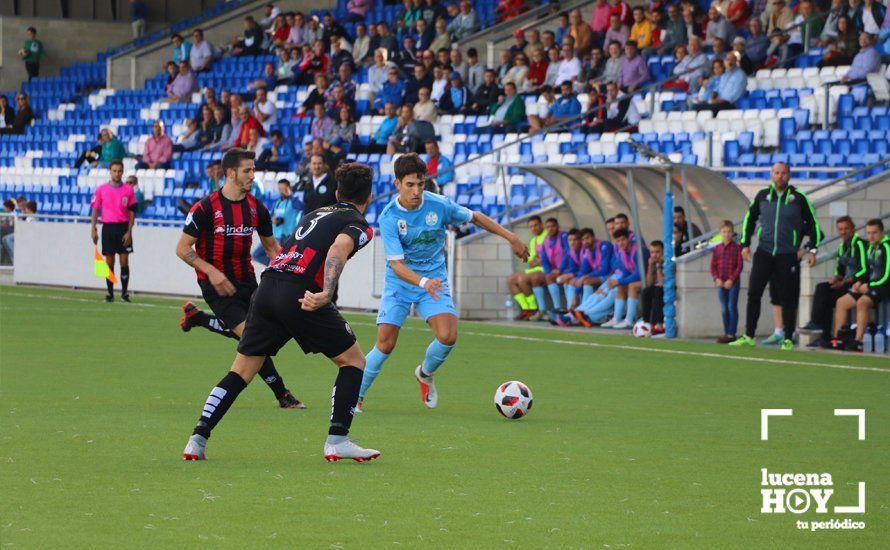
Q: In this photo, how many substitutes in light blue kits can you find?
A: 6